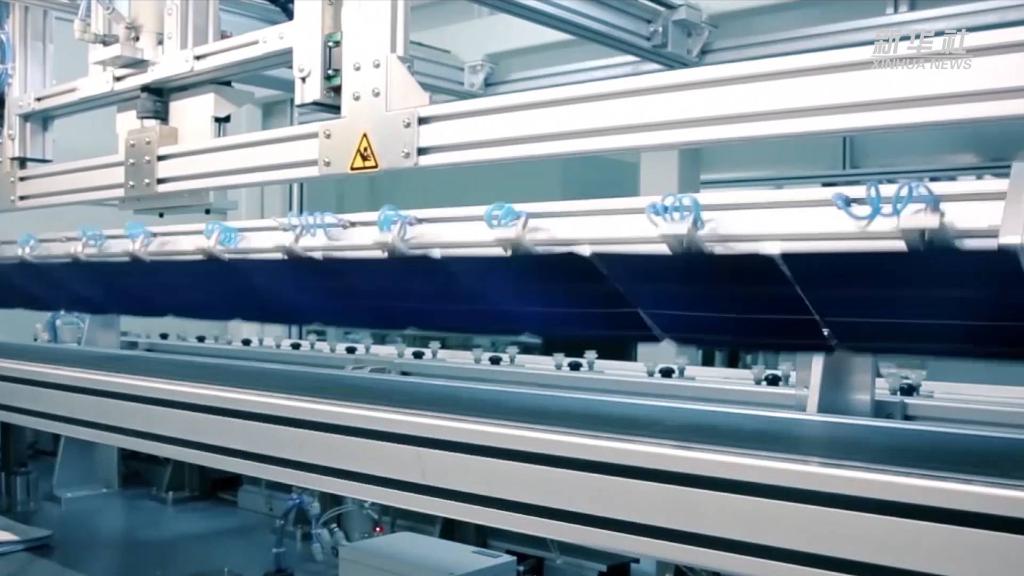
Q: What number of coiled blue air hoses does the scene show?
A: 9